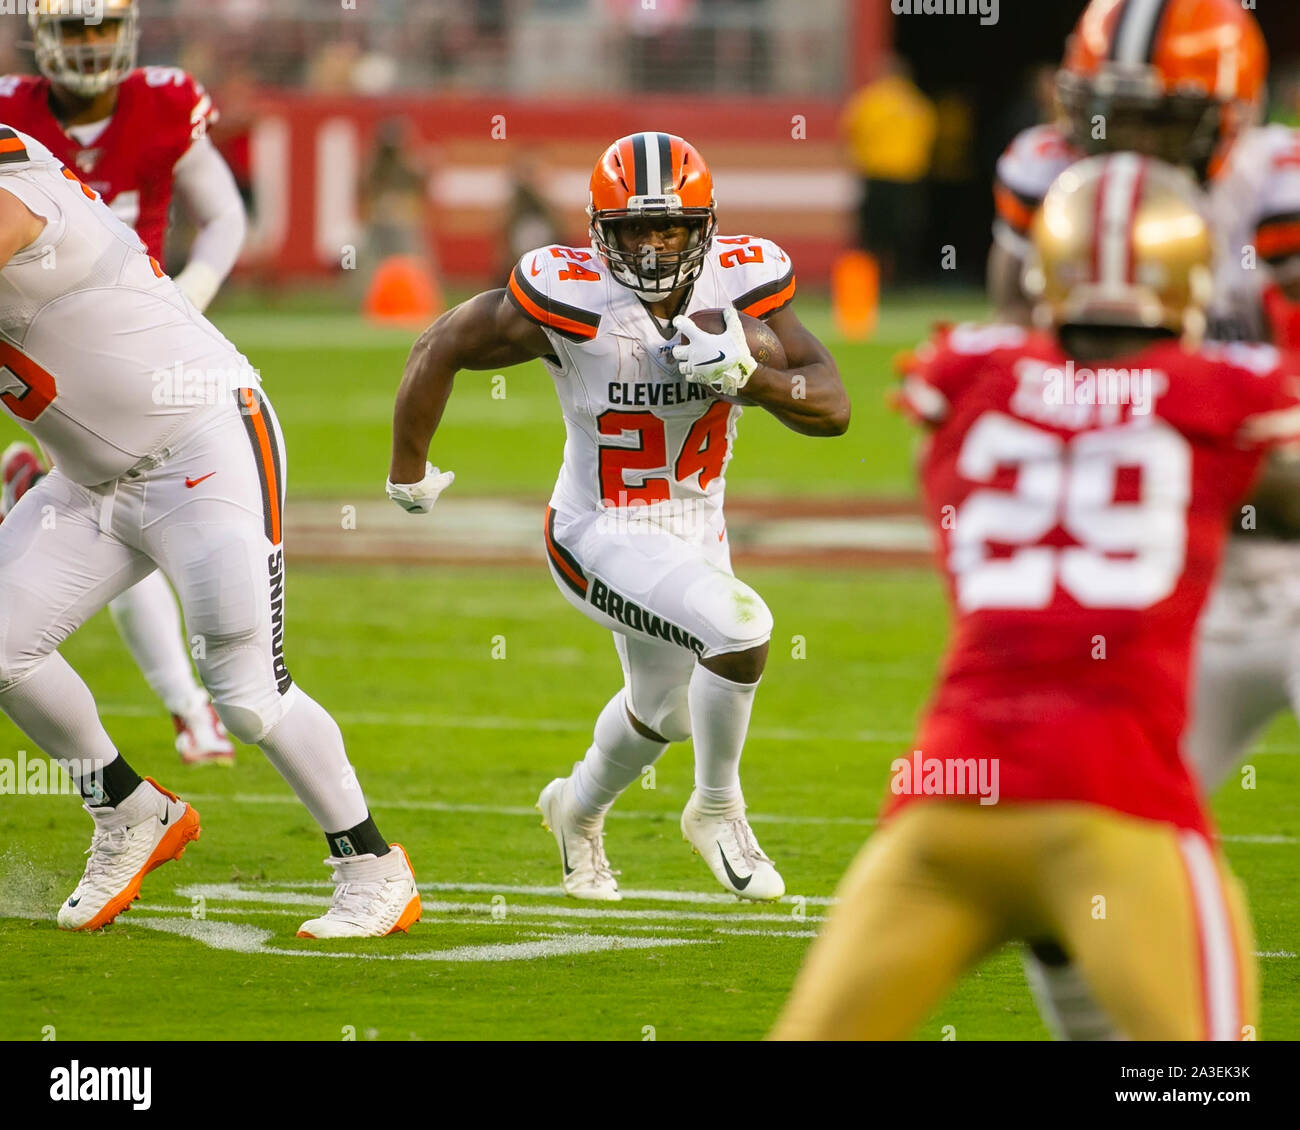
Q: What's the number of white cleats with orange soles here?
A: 2